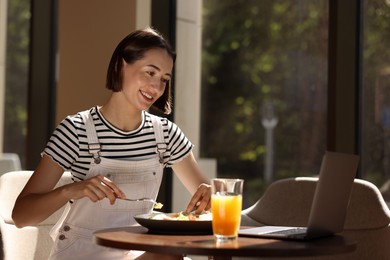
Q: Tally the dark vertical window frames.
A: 3